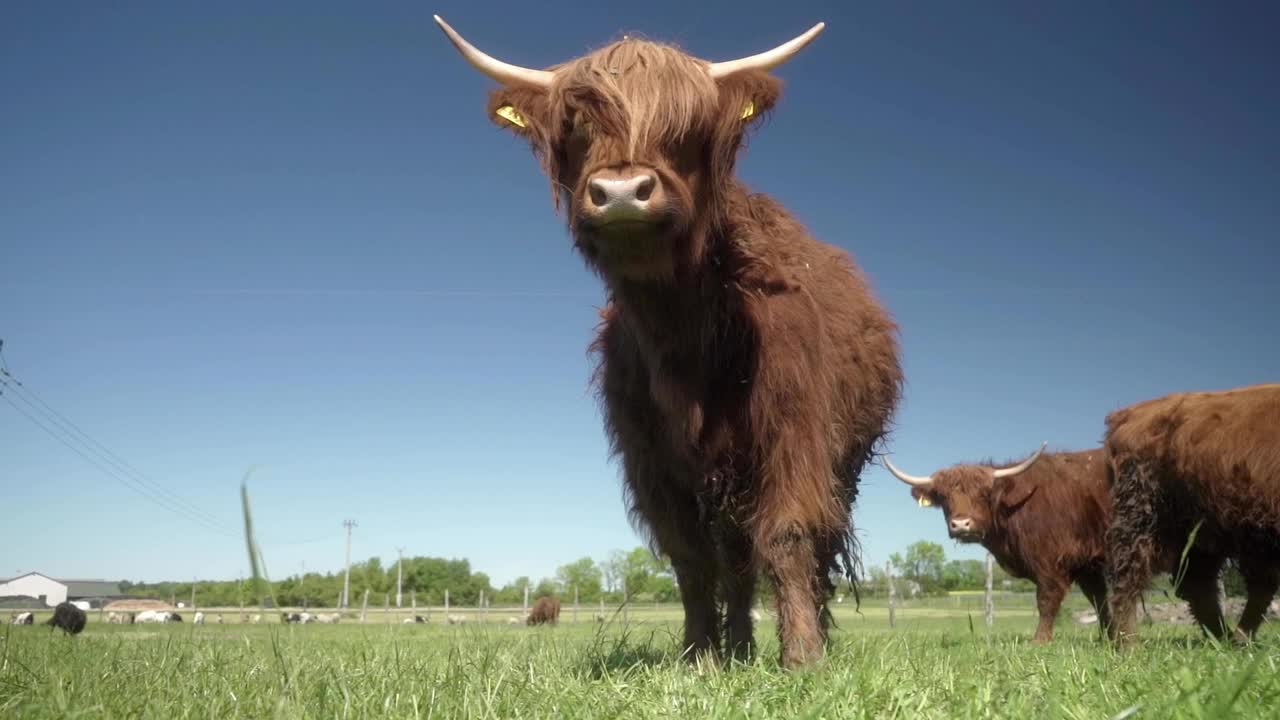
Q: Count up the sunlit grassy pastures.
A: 1